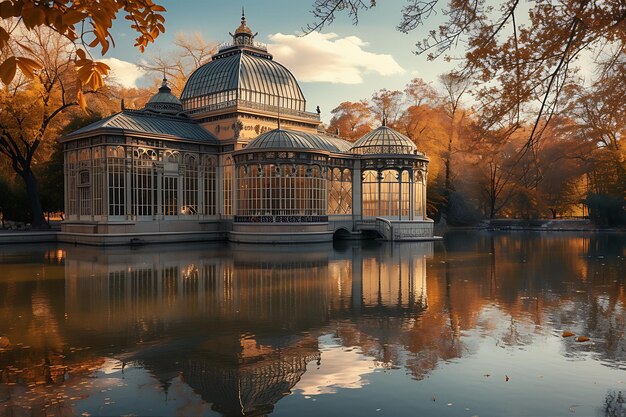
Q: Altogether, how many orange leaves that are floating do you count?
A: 2